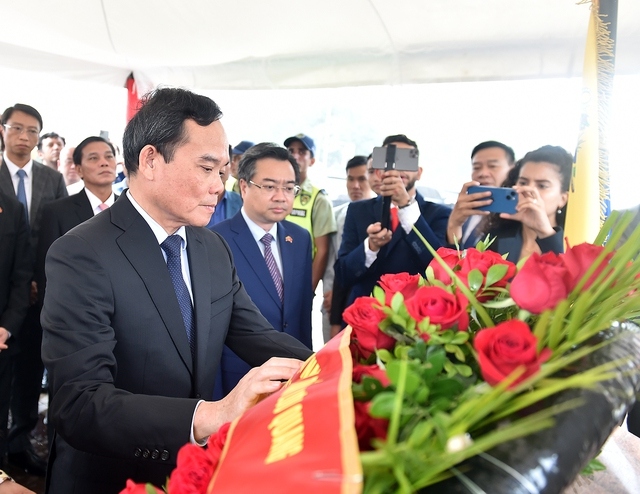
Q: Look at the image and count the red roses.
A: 13